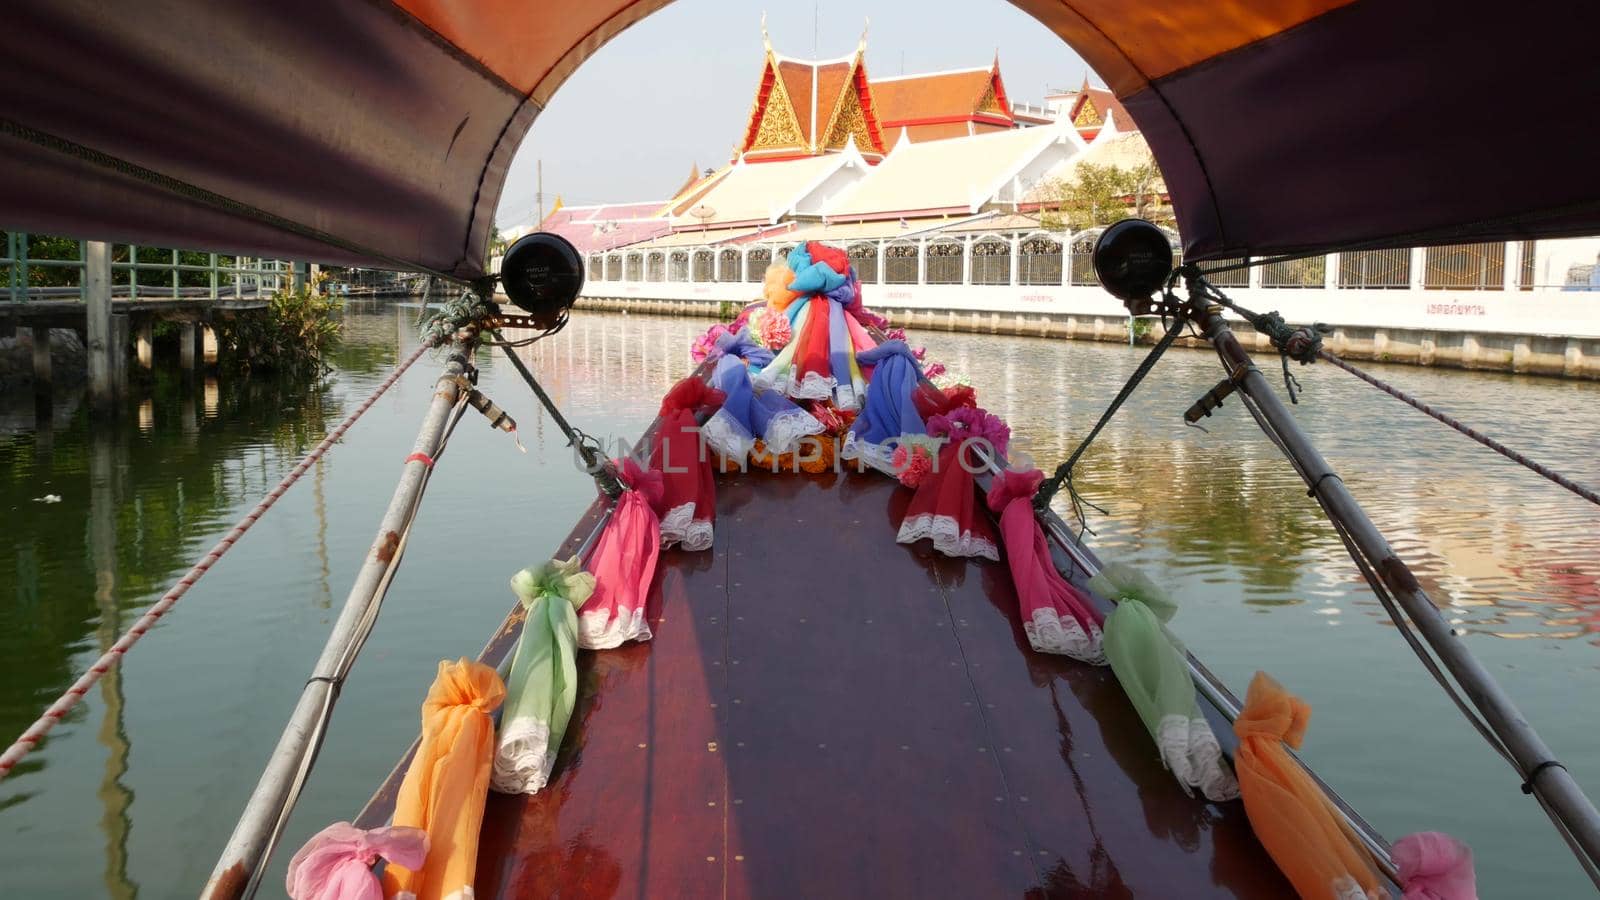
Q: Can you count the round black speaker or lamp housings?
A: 2